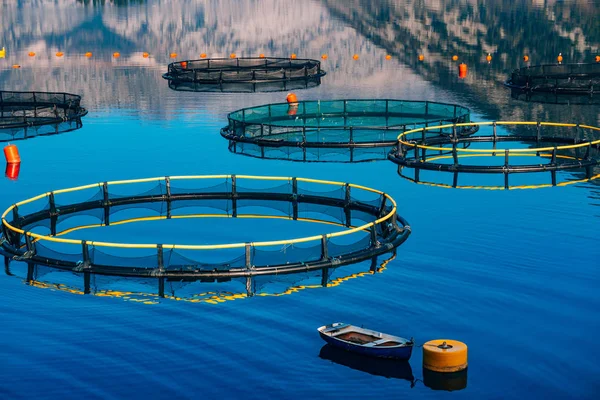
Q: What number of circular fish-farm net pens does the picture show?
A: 6